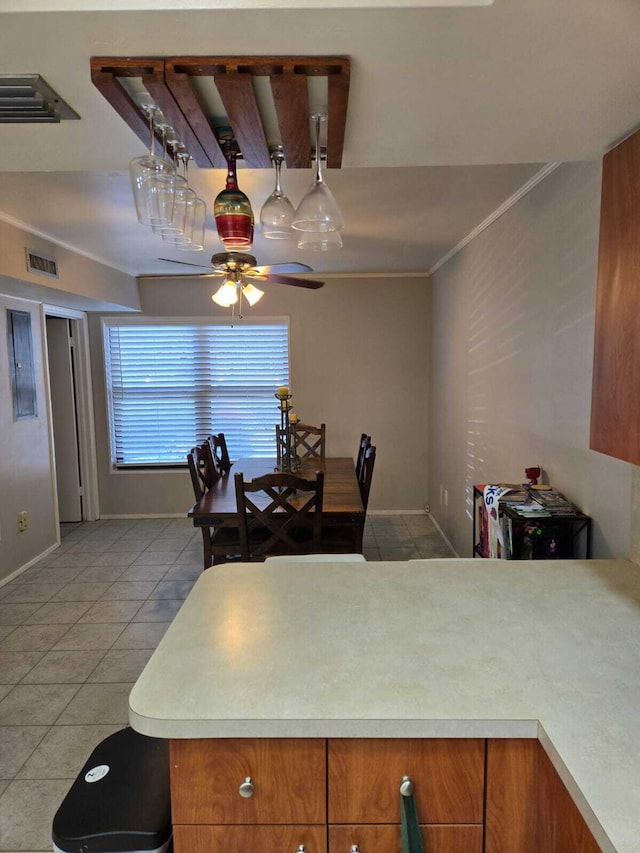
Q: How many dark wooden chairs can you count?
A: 6